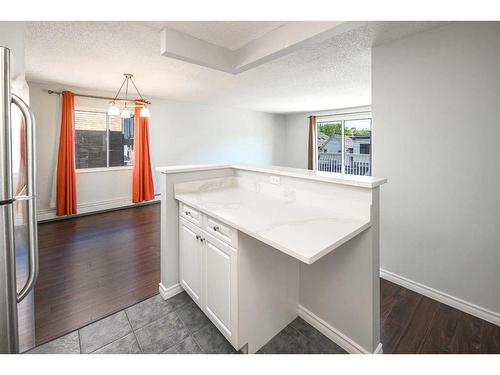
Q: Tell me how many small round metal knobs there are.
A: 4